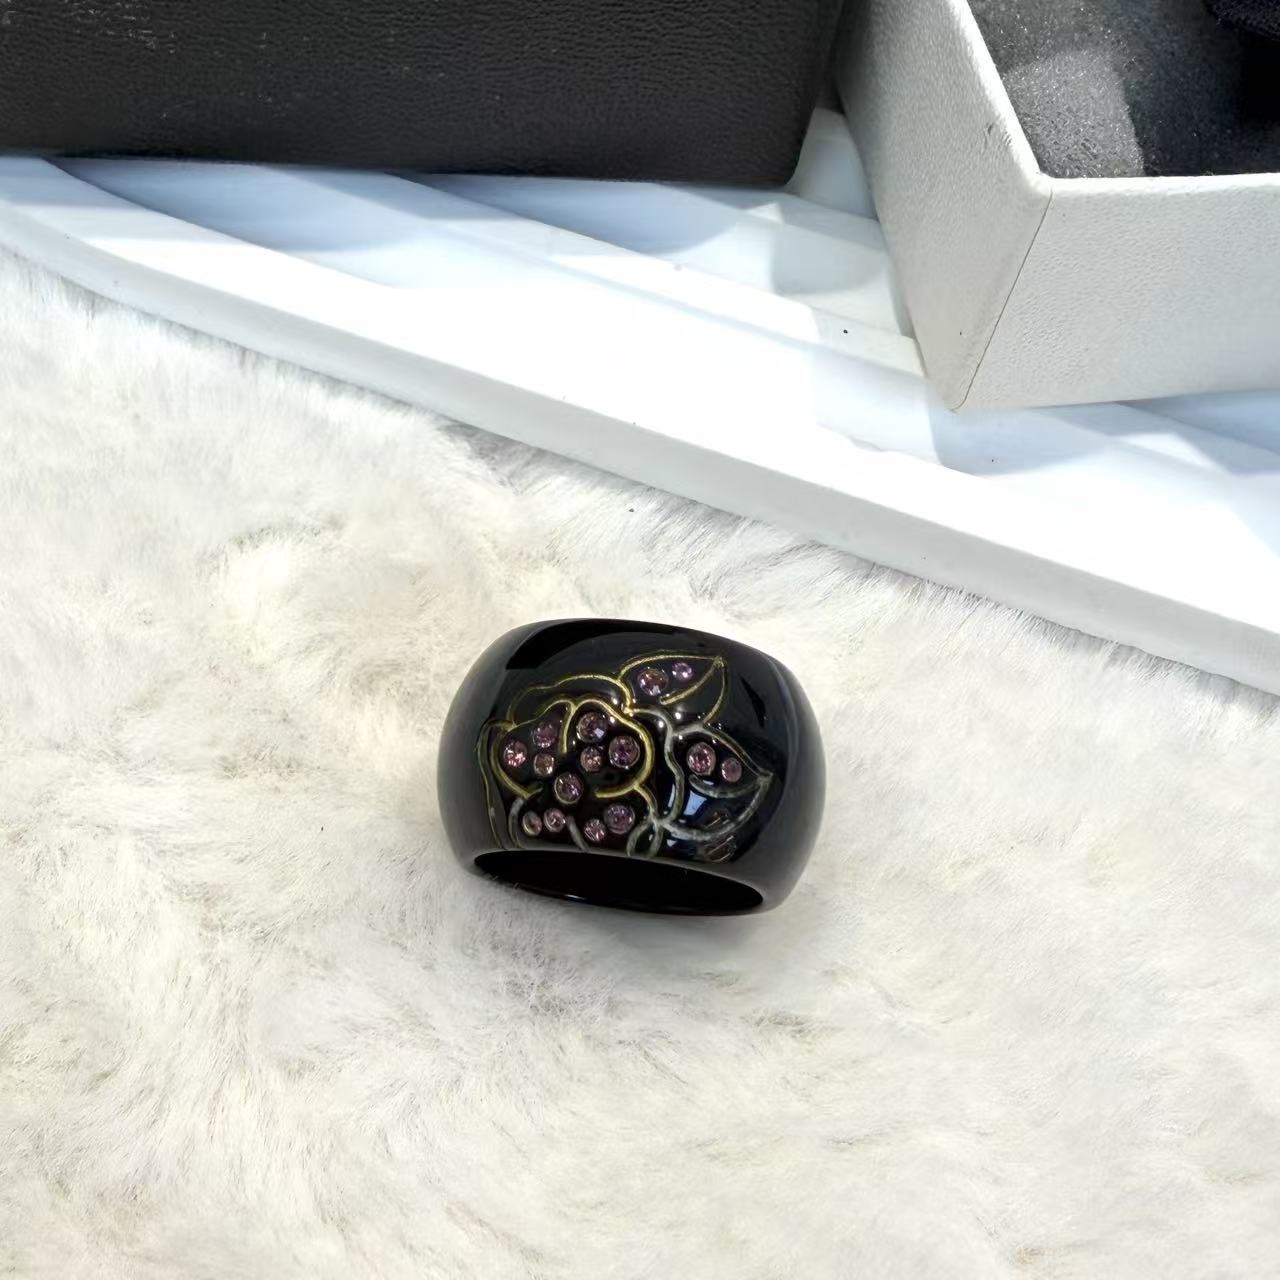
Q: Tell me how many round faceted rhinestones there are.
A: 15